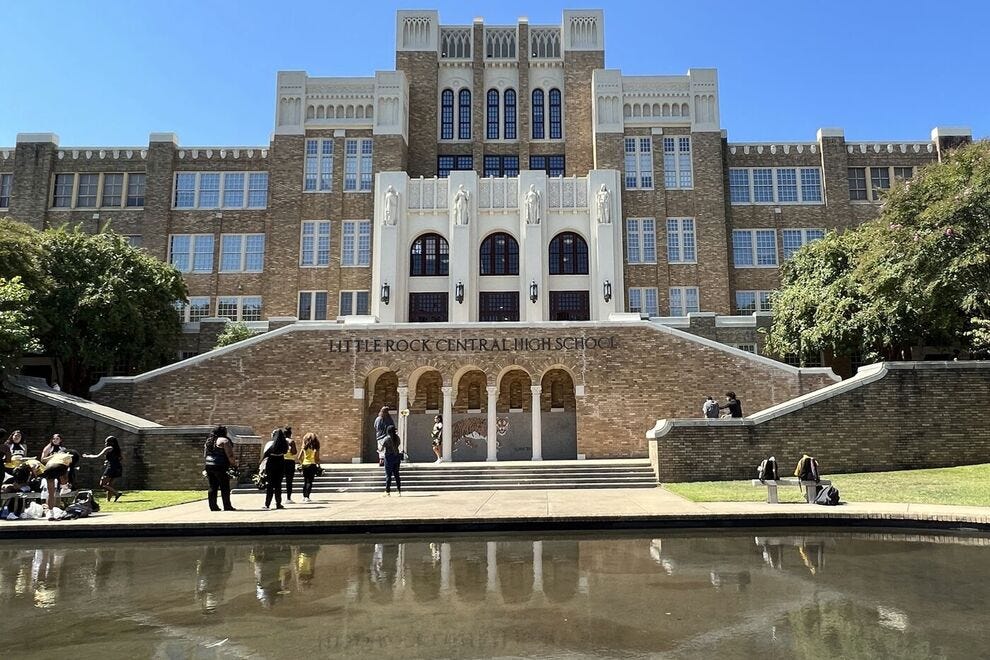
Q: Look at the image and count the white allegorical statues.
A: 4